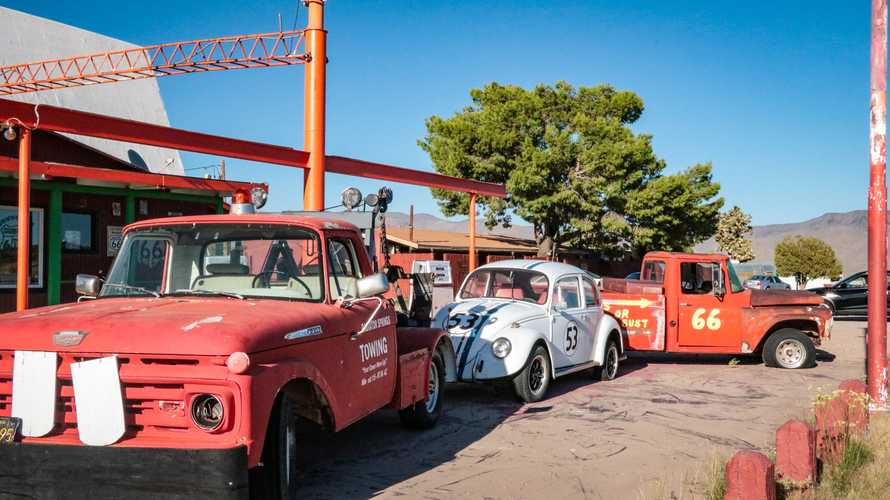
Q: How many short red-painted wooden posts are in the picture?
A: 4